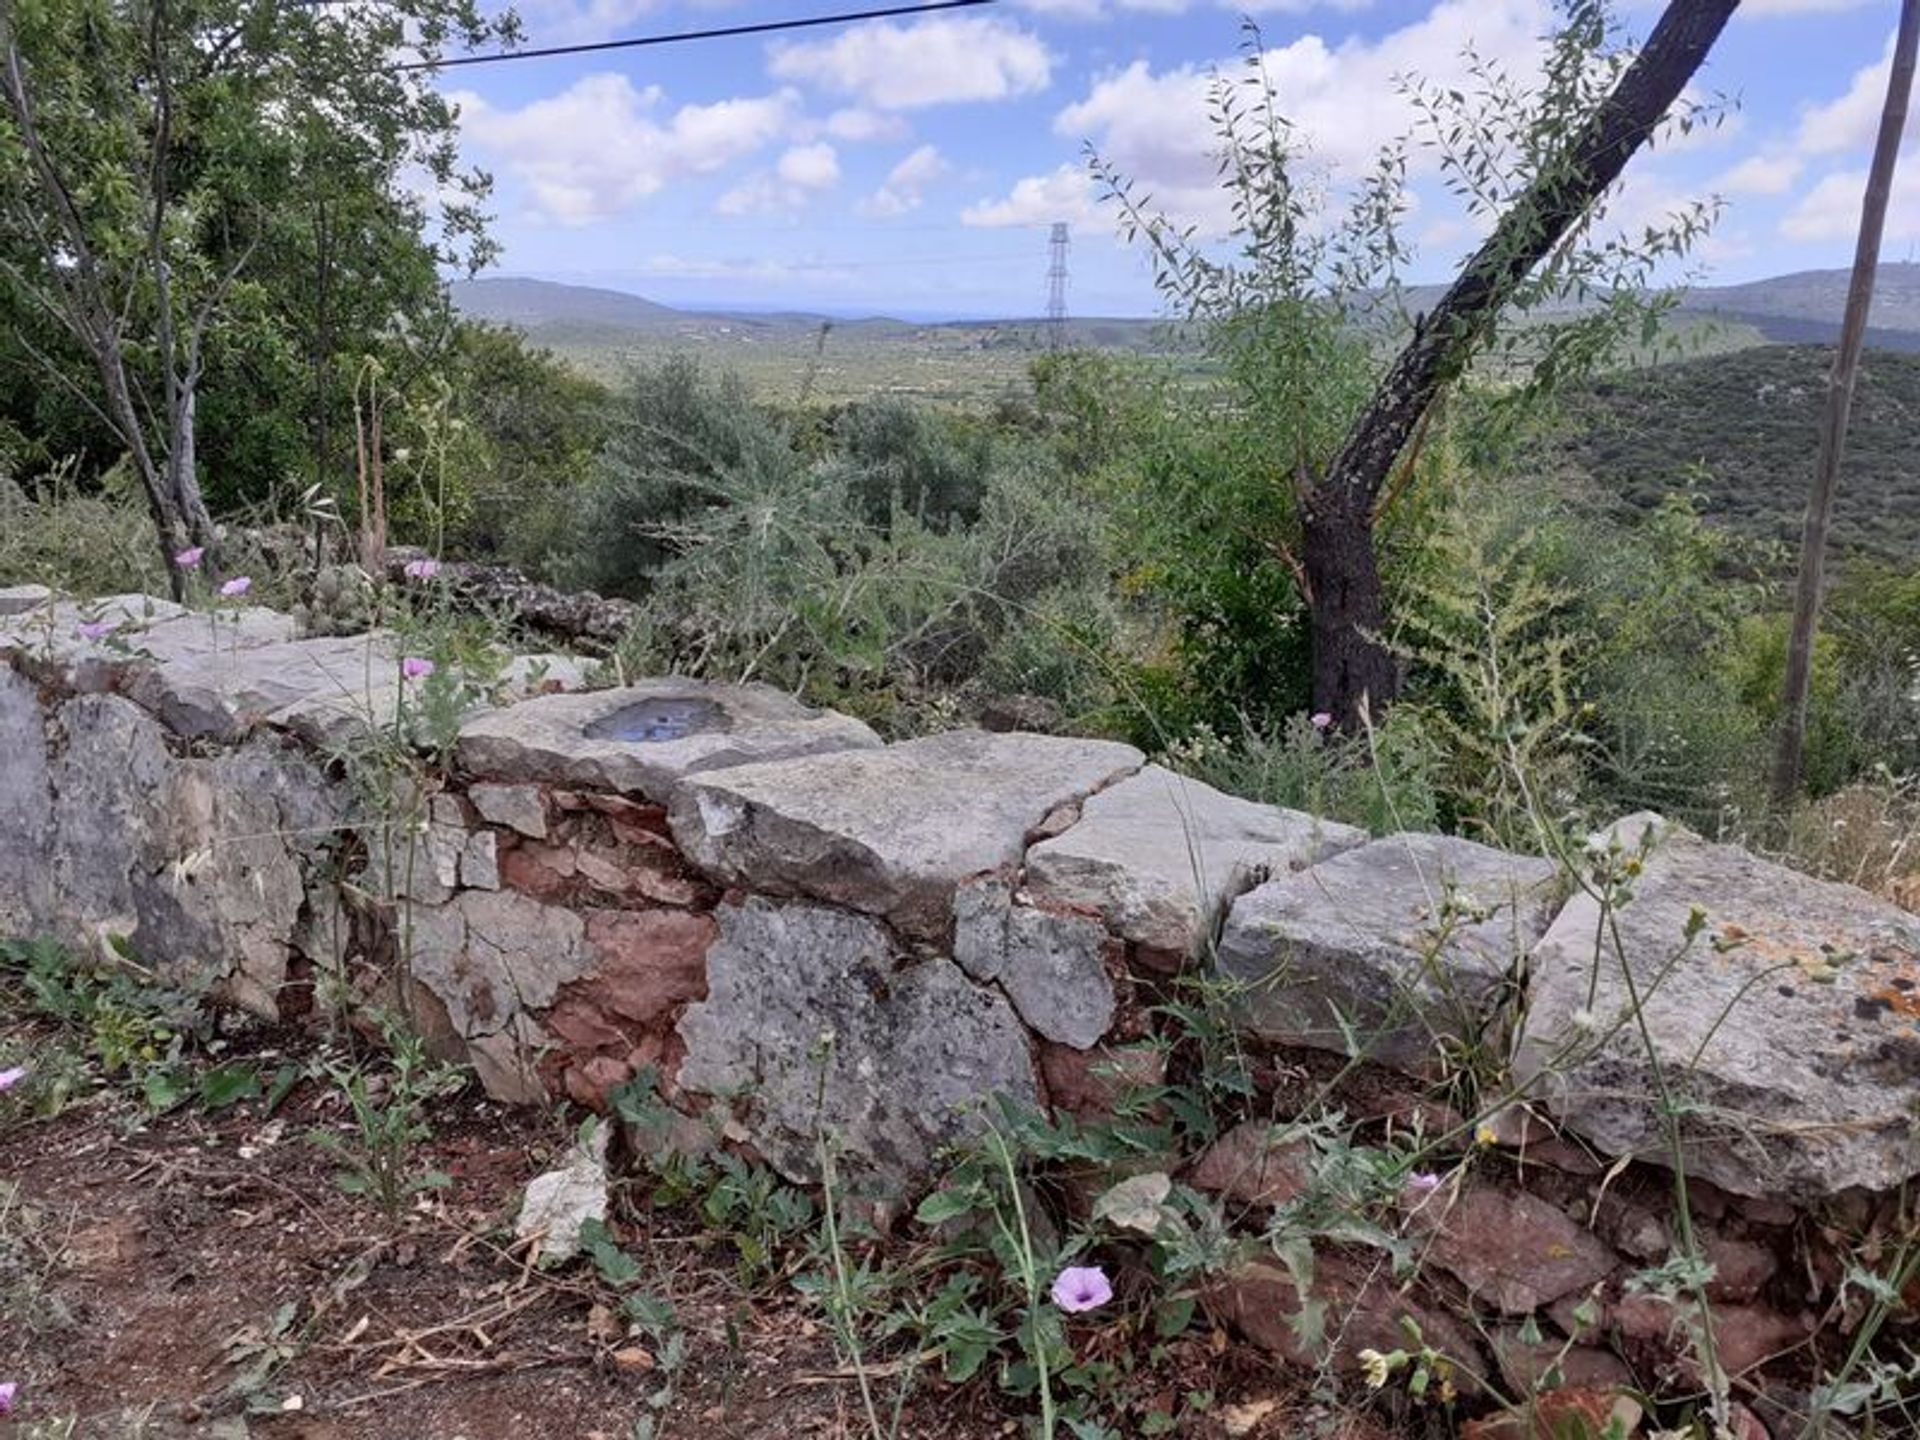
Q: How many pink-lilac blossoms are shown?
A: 10